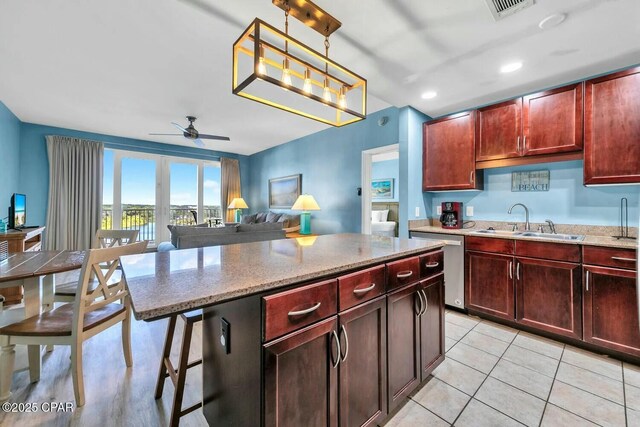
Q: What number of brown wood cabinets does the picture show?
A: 11